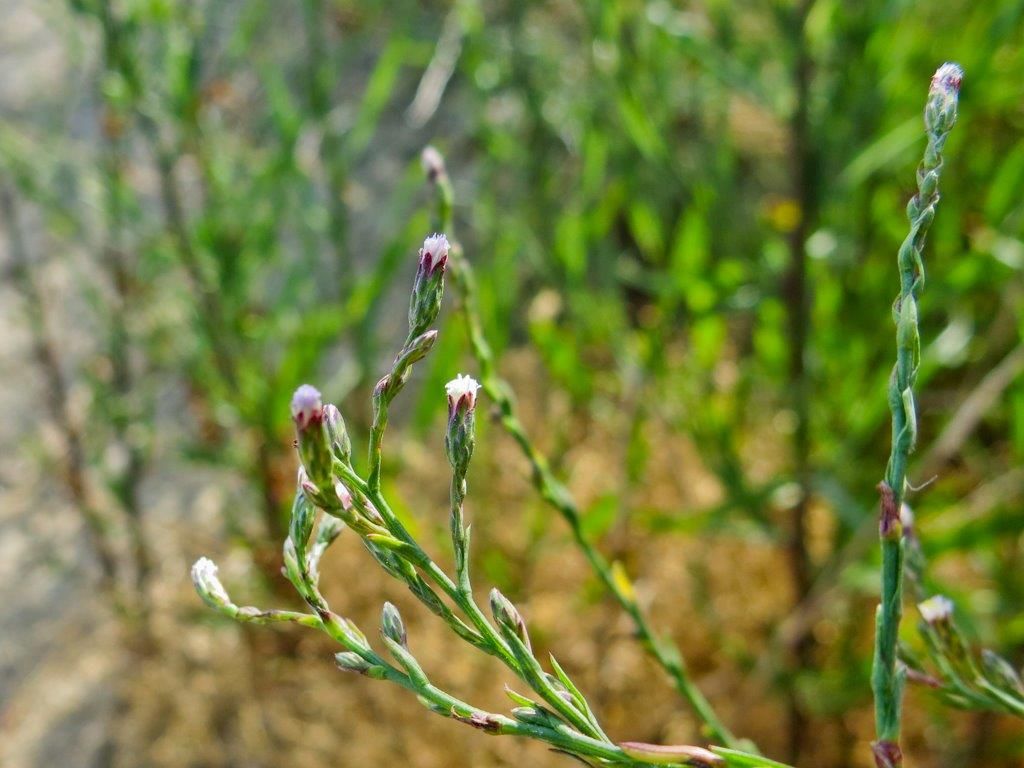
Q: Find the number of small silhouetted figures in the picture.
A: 0